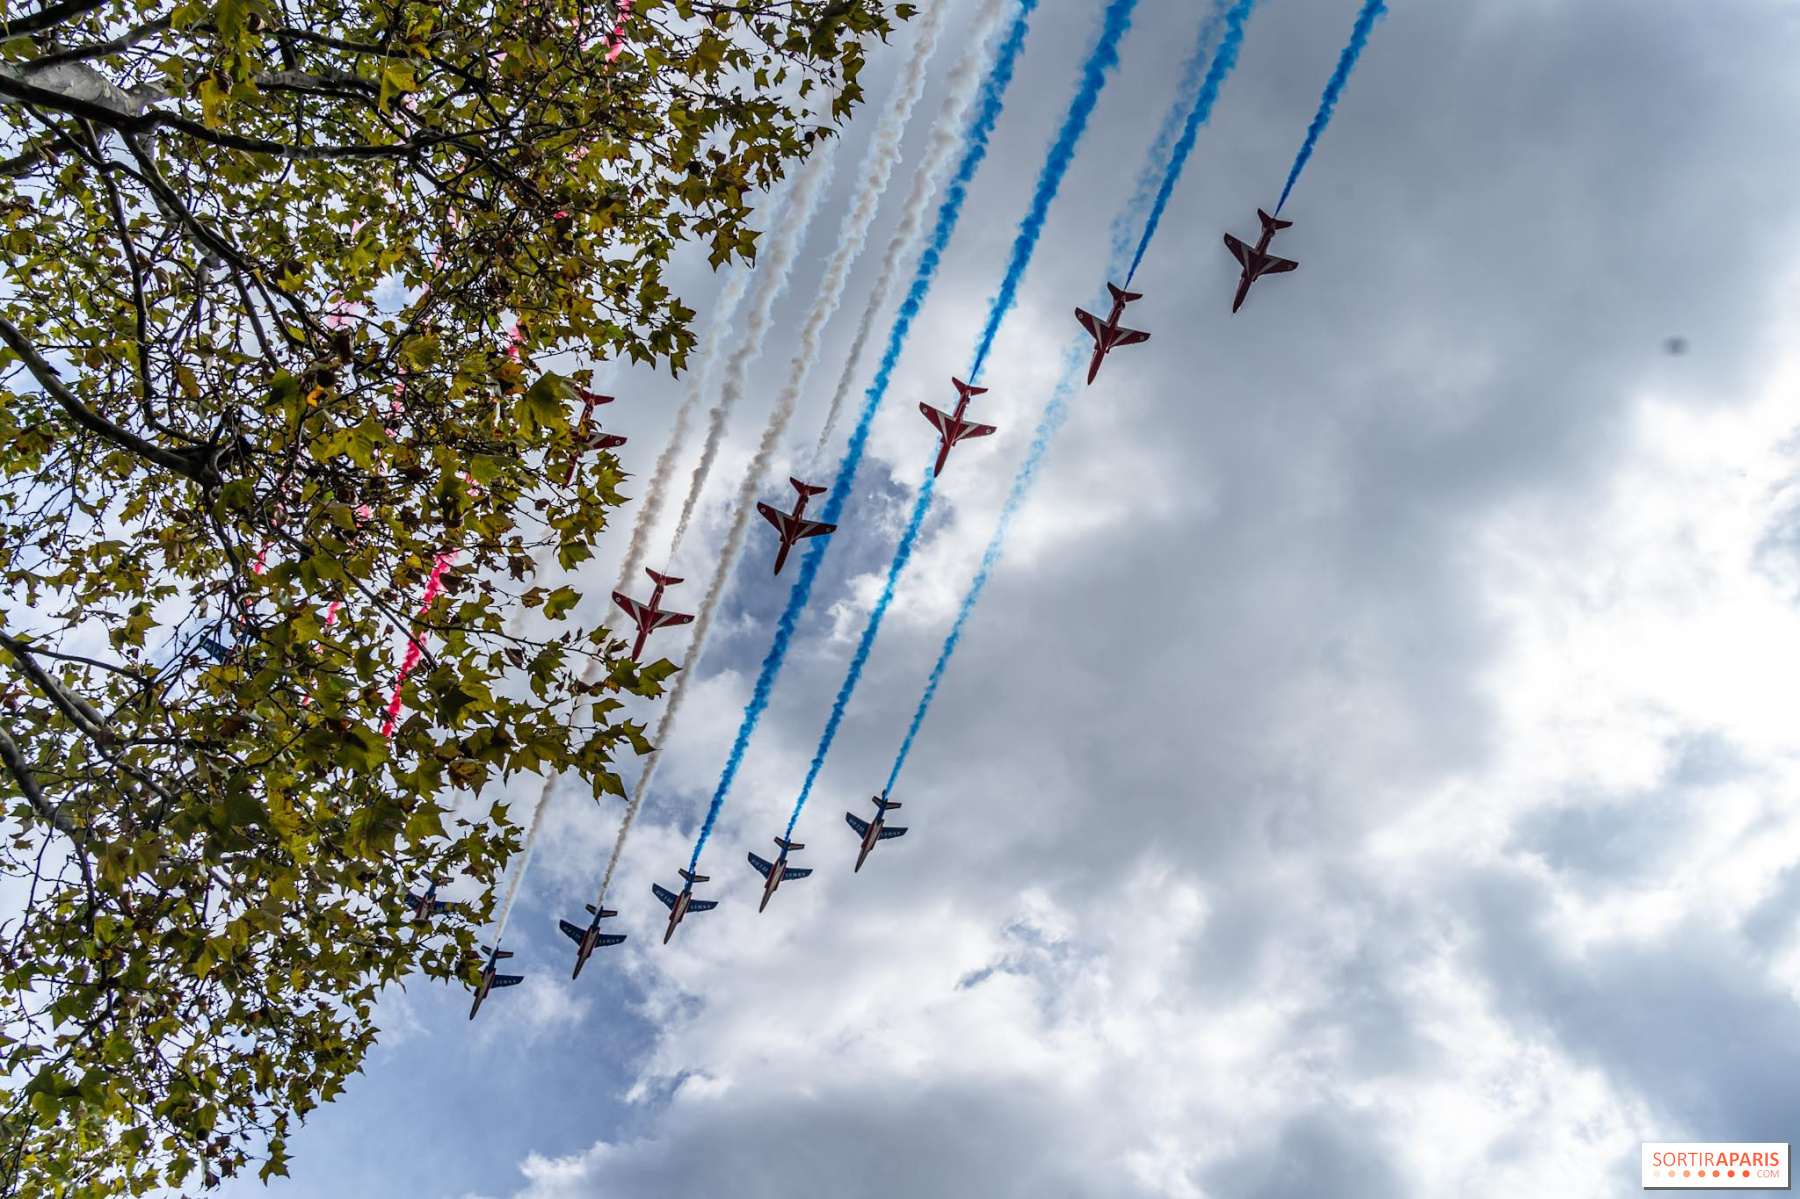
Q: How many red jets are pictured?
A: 6